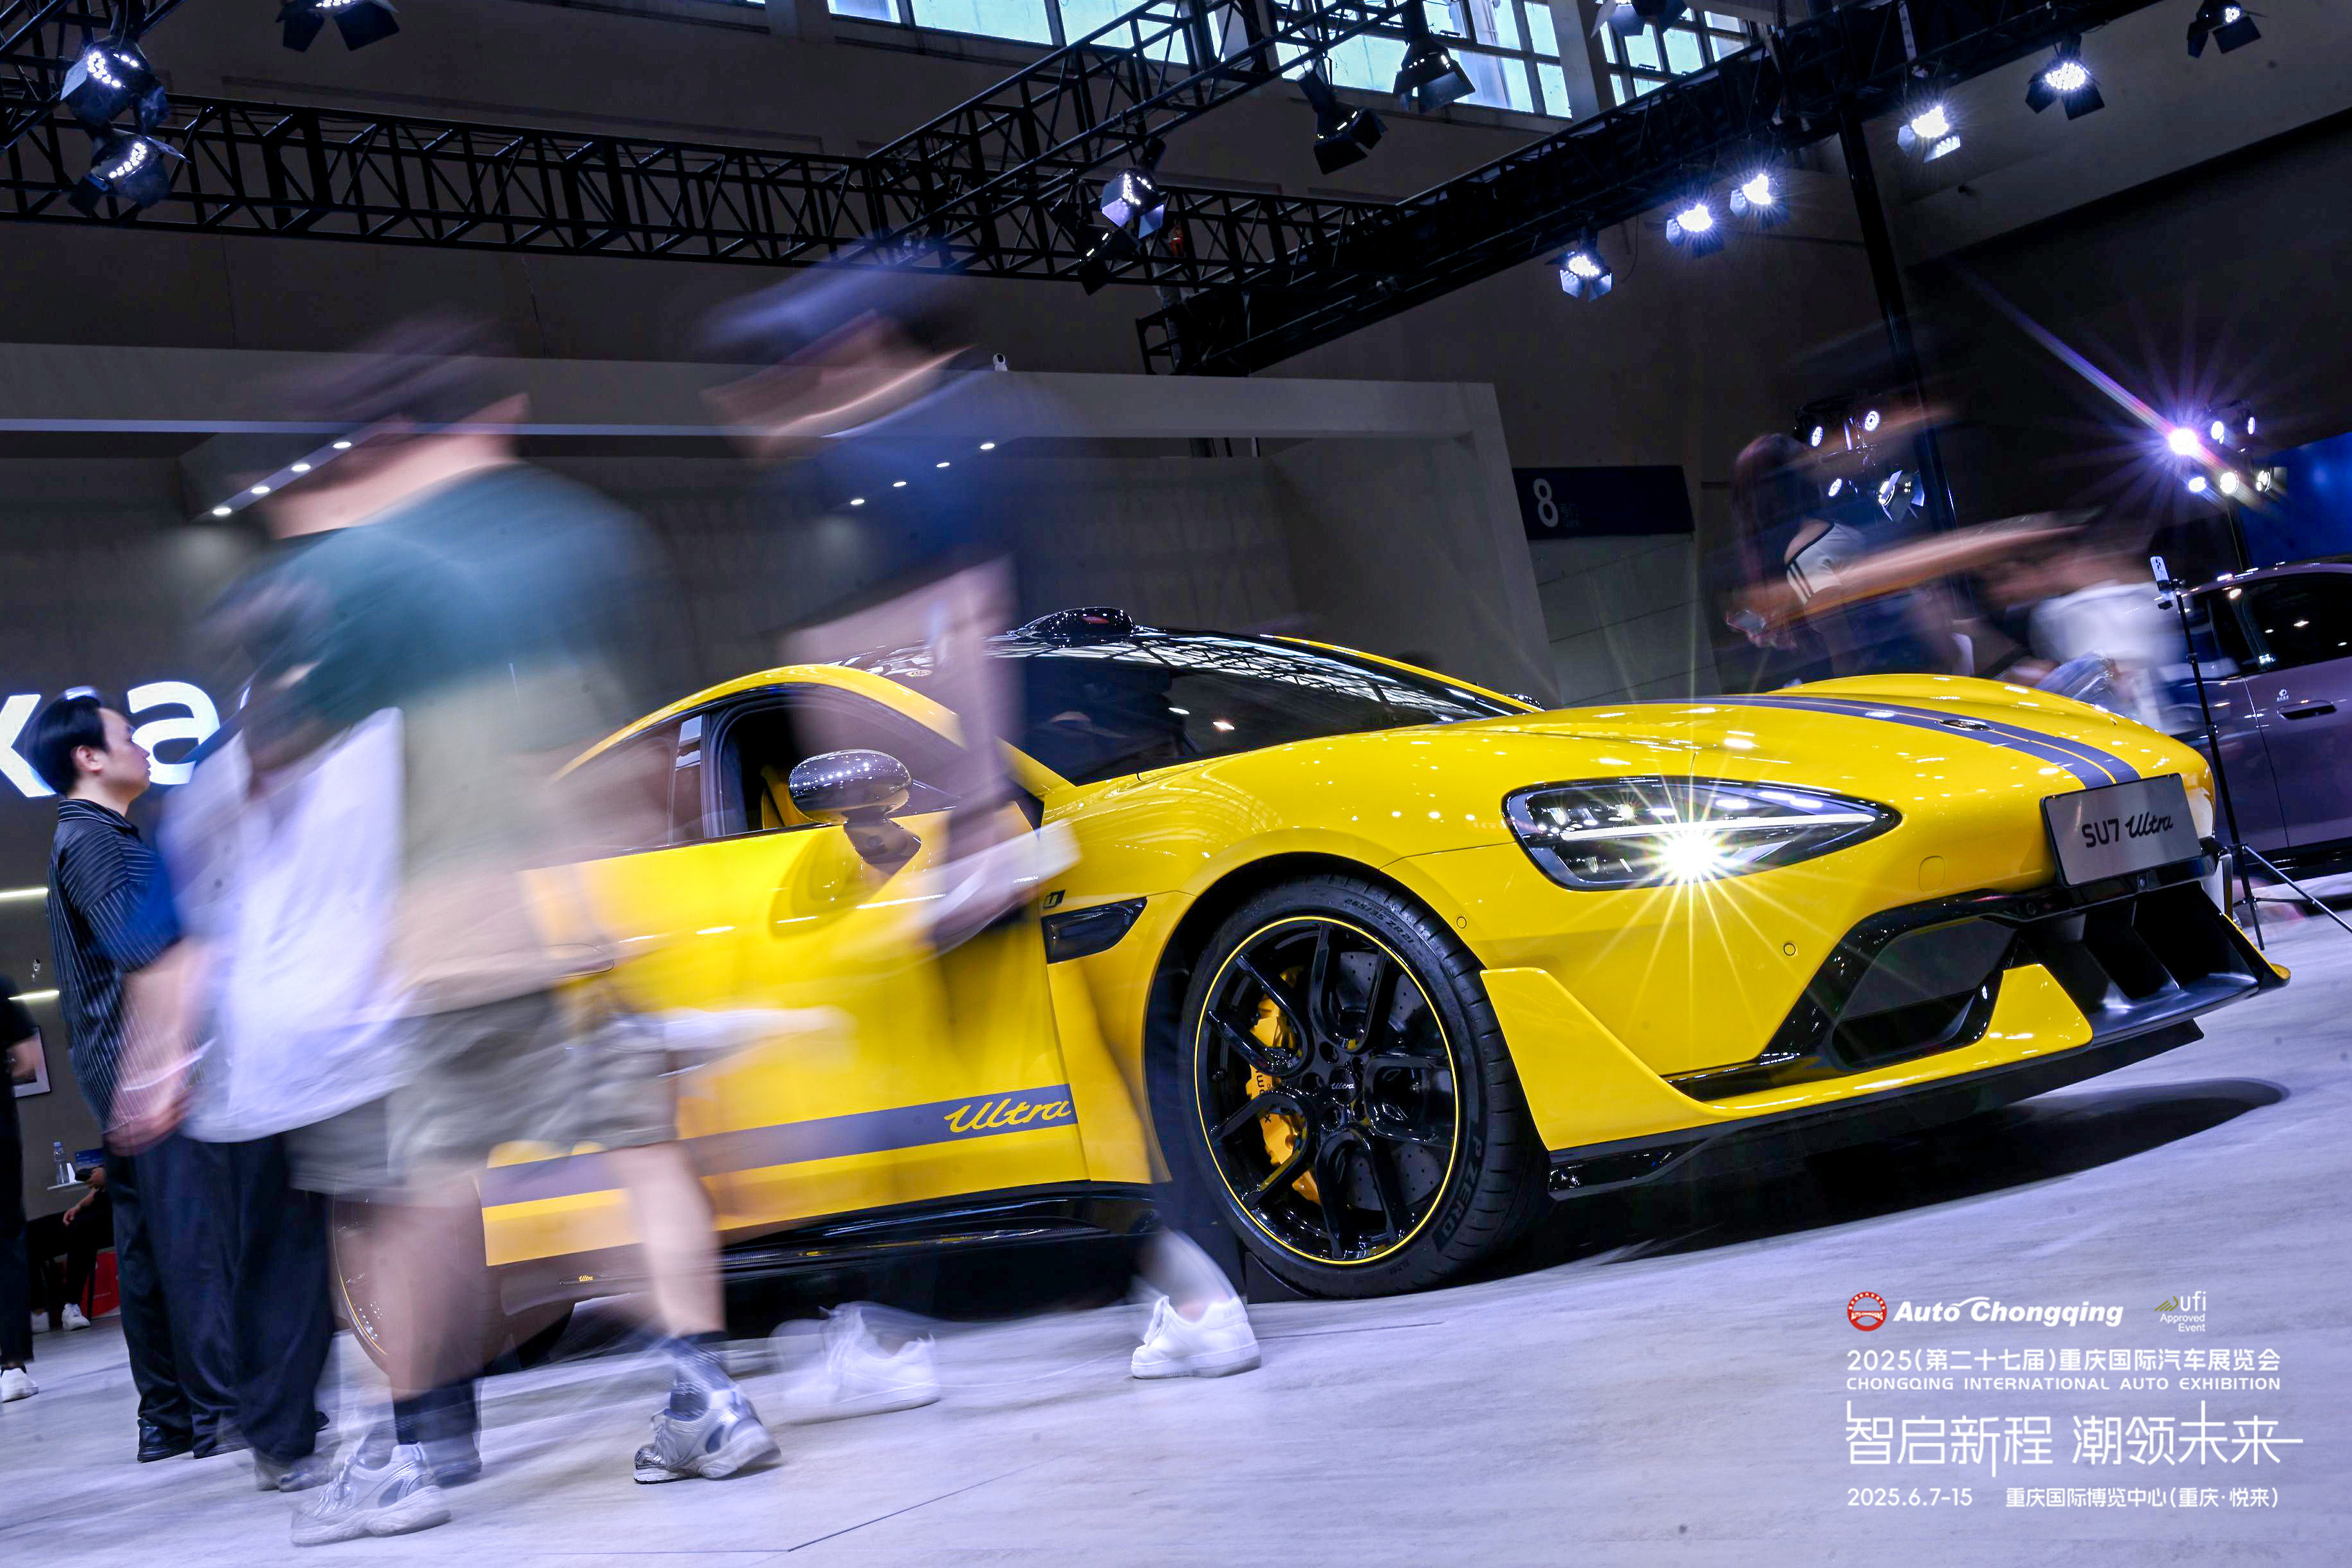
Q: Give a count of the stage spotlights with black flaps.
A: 14